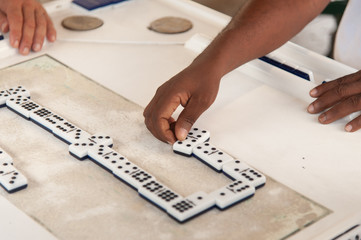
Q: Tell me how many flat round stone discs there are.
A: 2